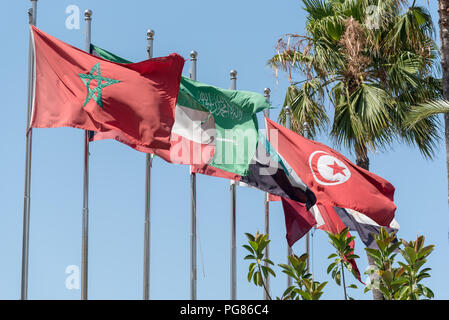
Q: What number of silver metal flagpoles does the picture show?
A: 8